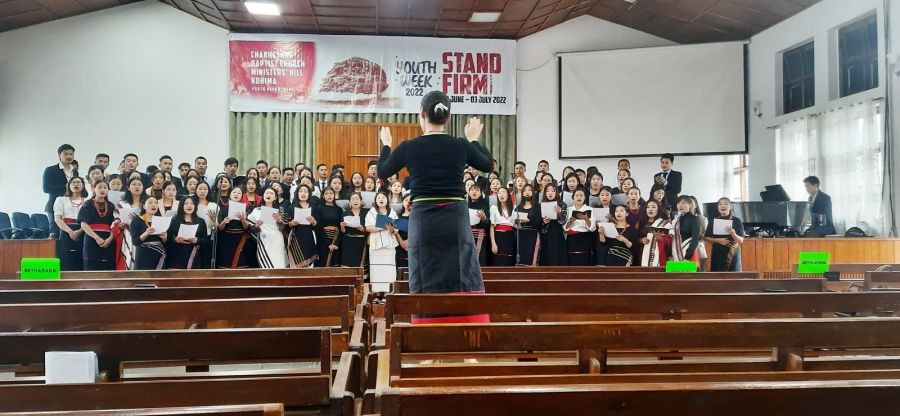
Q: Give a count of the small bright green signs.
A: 3